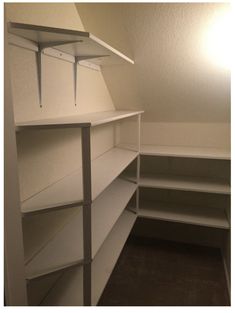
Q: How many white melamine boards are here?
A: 8